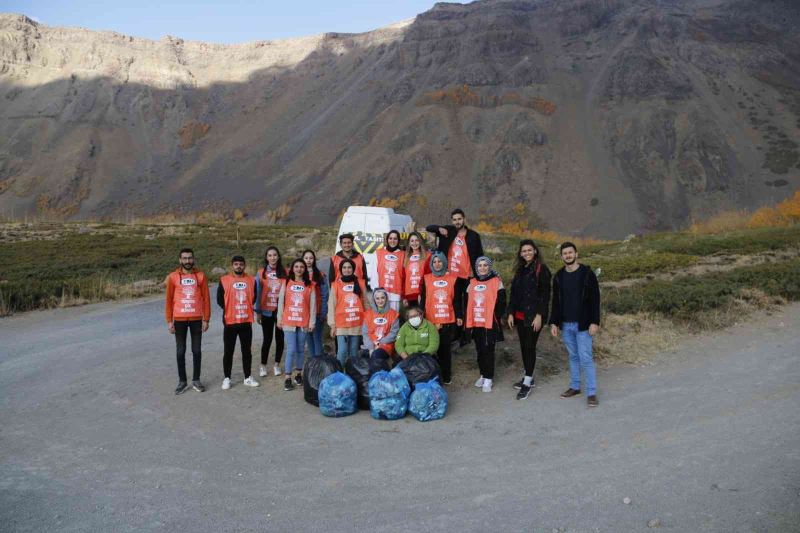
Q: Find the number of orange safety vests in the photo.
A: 13